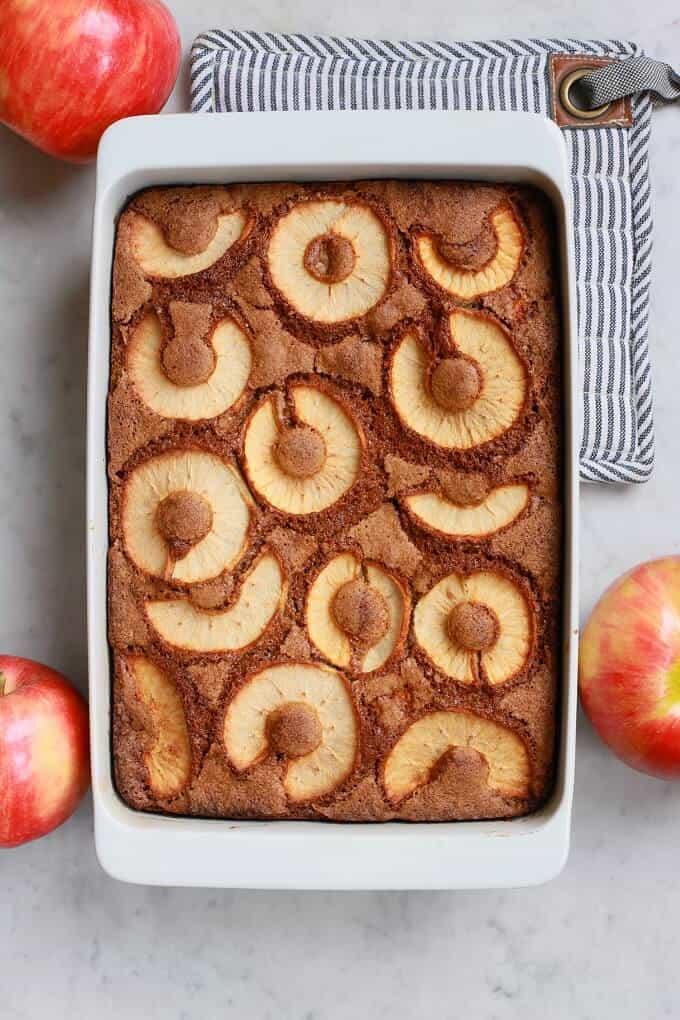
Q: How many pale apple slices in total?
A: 14